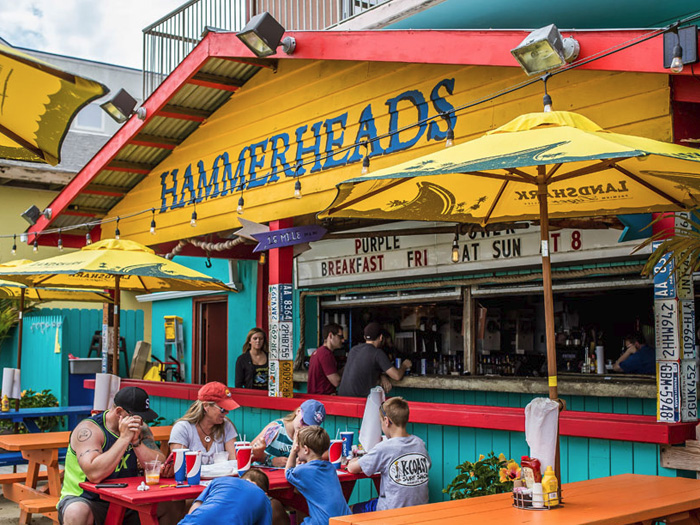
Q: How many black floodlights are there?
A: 3